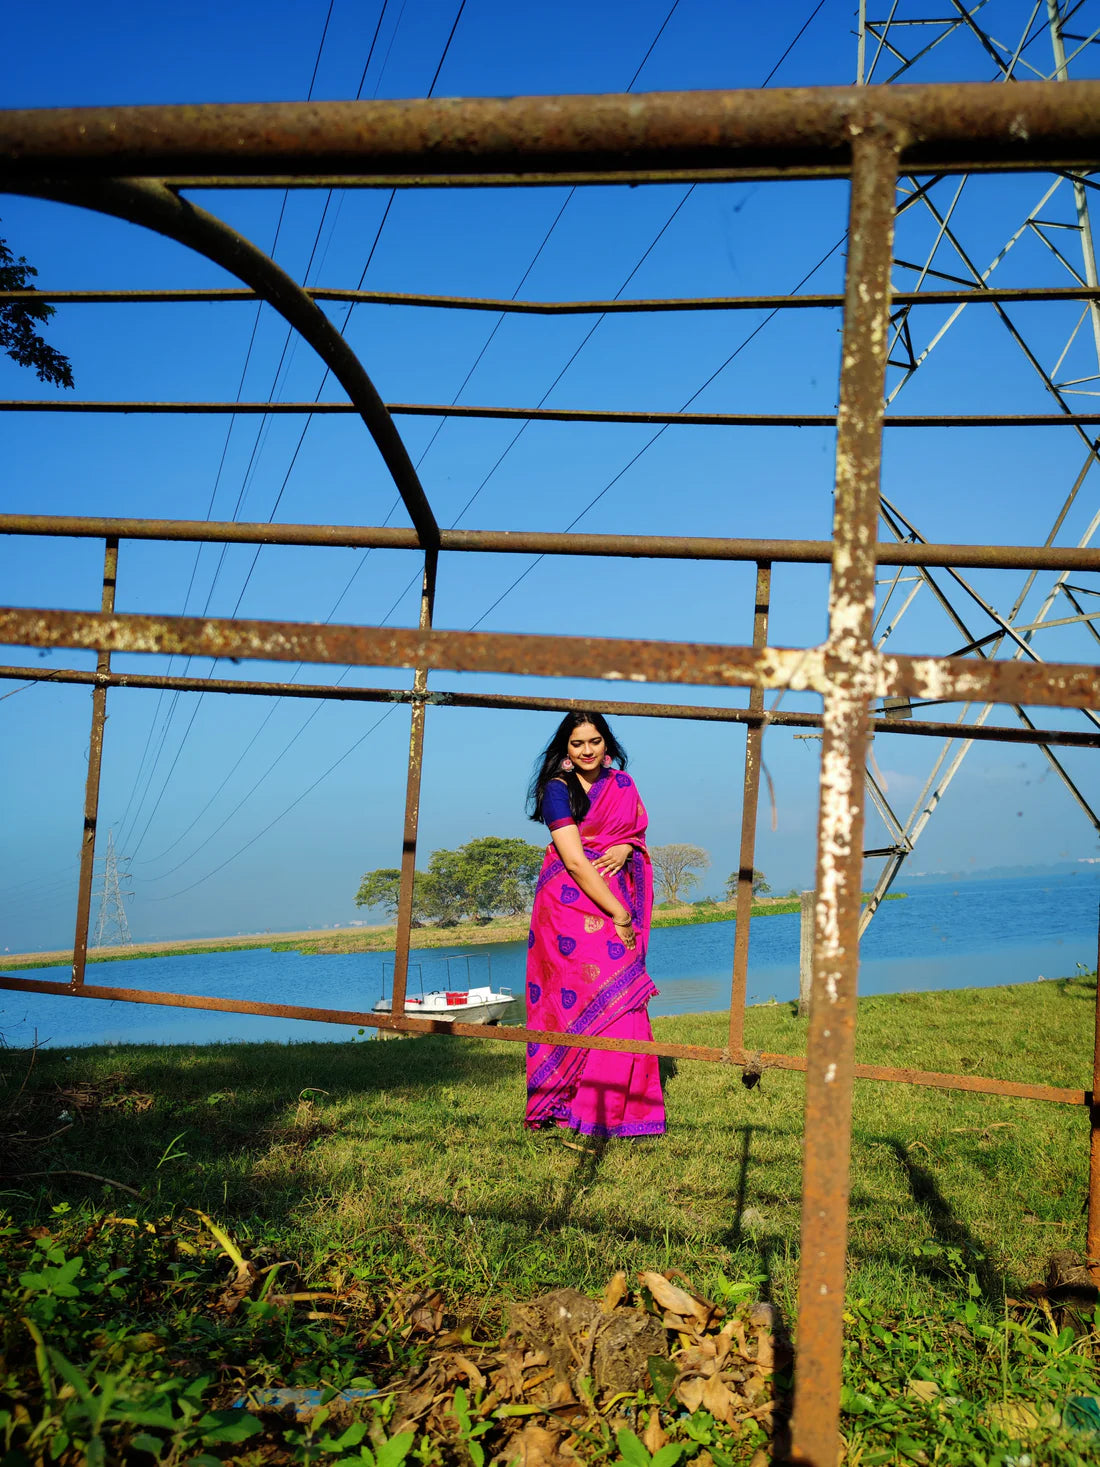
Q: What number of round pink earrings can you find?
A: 2